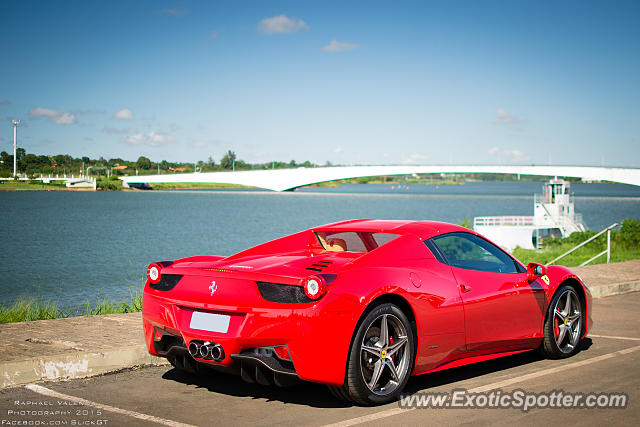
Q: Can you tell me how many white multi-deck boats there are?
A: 1